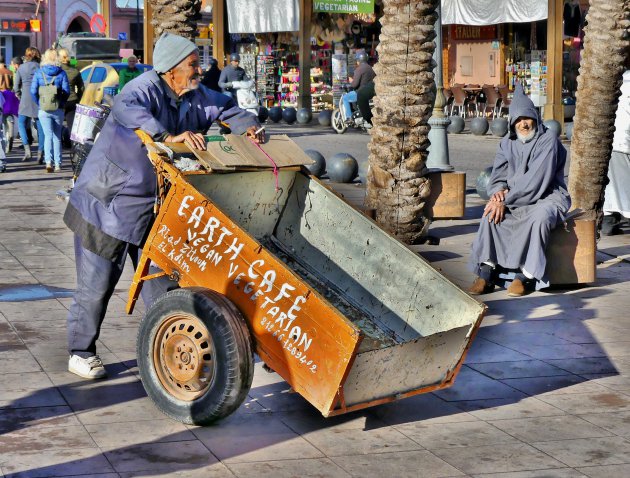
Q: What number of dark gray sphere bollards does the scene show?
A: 13